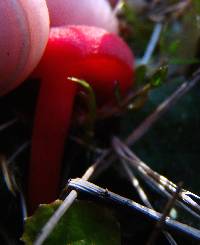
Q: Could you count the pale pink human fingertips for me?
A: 2